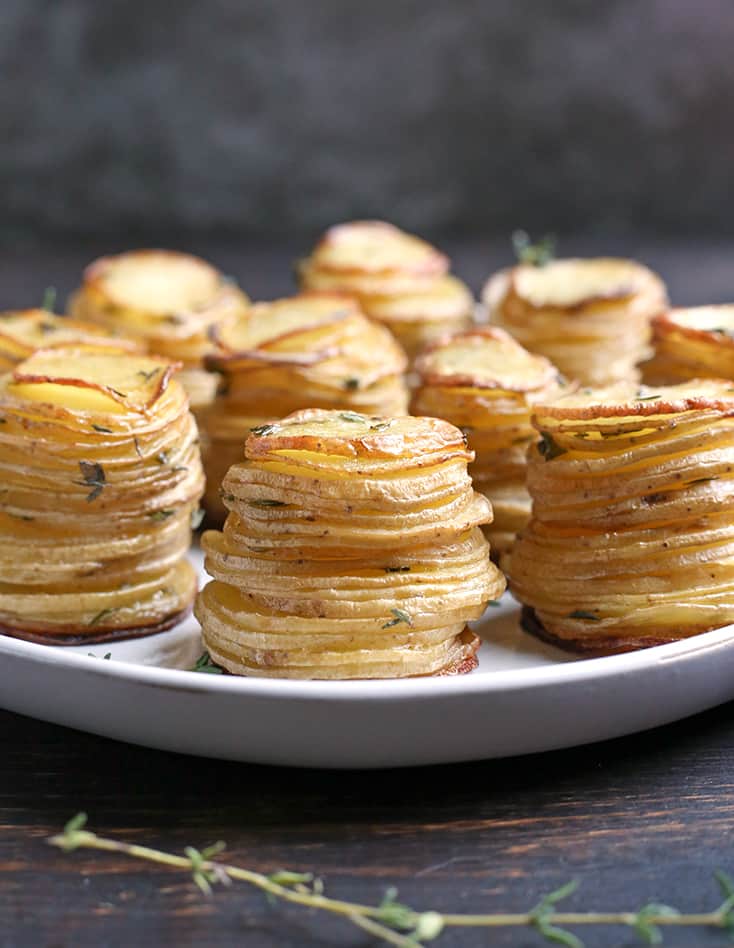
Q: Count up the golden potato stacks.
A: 10